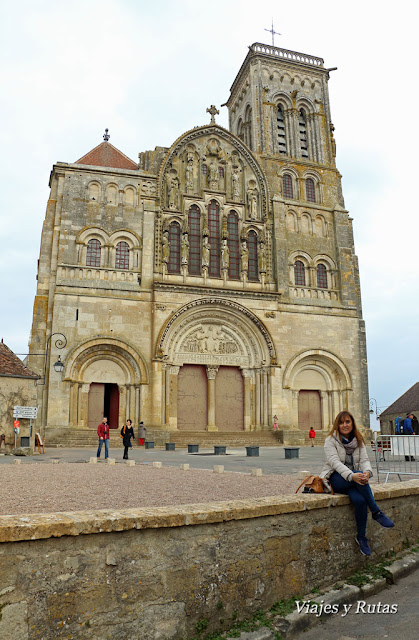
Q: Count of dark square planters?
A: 6